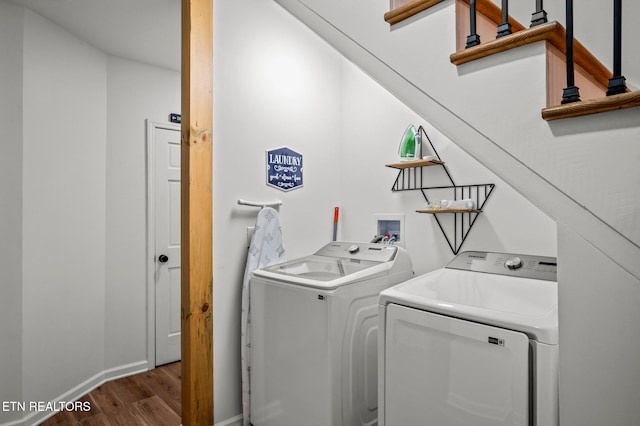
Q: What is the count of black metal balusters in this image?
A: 5